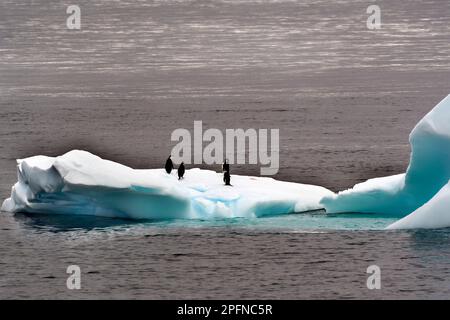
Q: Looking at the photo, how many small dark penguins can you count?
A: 4